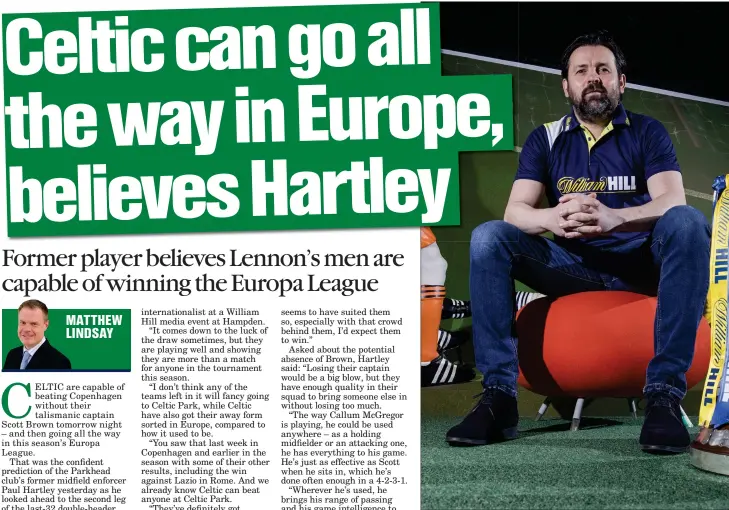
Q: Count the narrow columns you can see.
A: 3